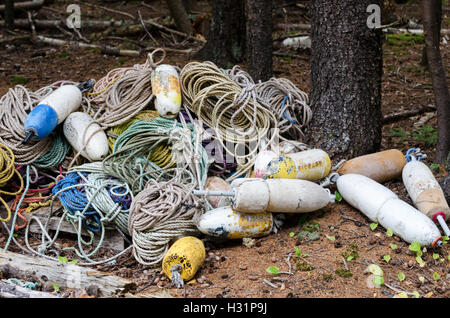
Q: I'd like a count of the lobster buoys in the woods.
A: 12